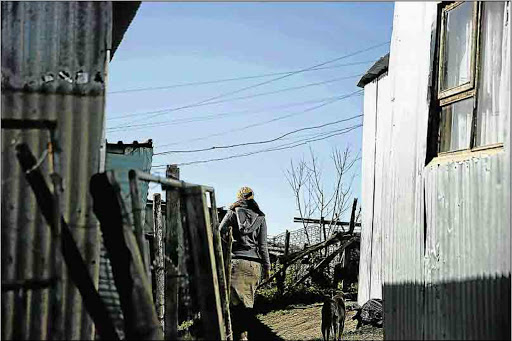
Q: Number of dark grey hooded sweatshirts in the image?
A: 1